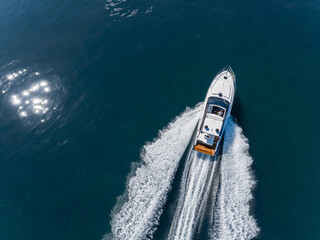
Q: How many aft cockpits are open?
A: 1